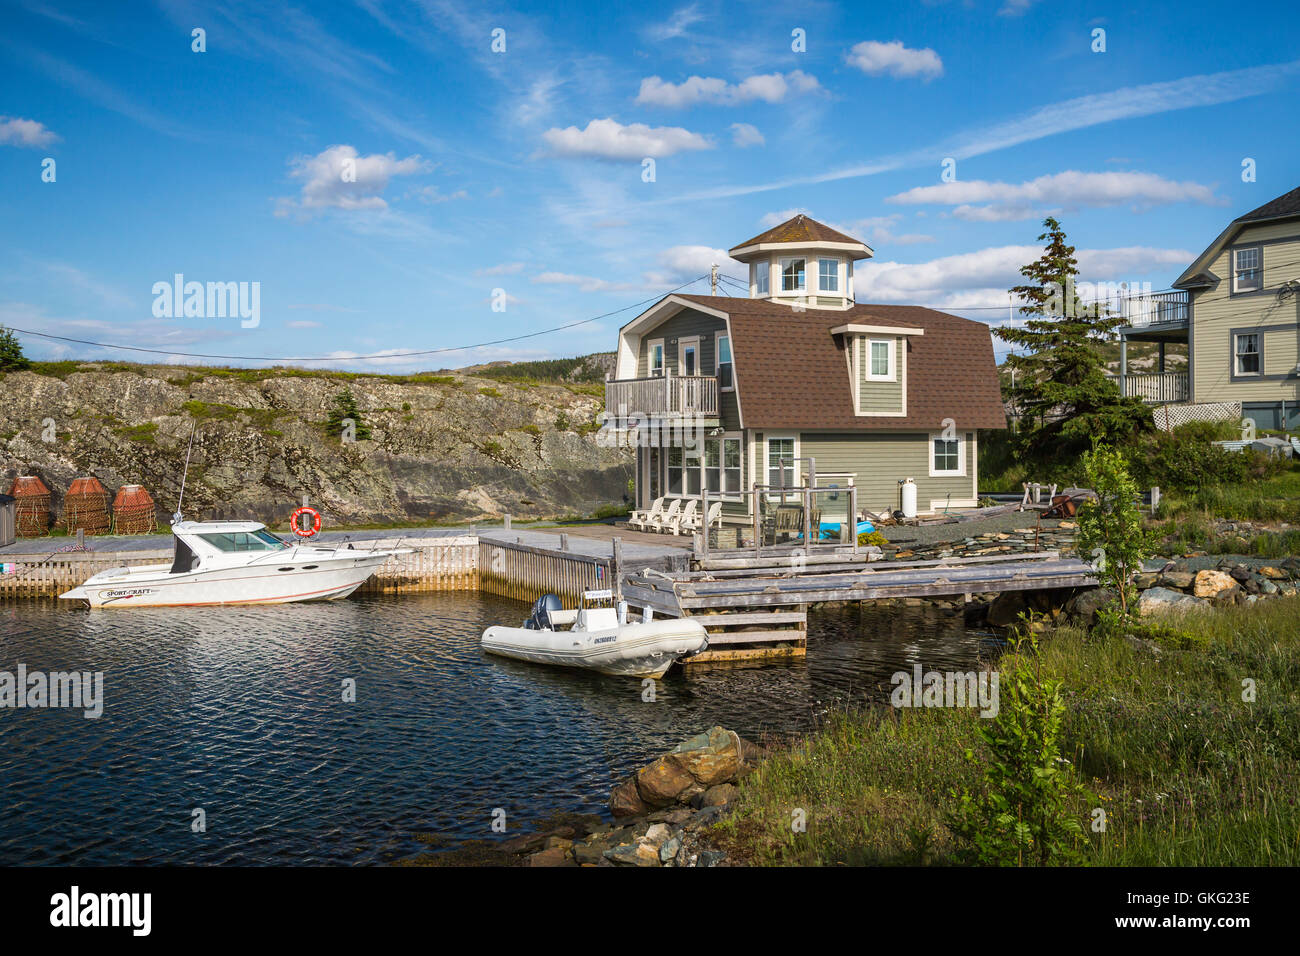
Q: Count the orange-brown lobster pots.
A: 3